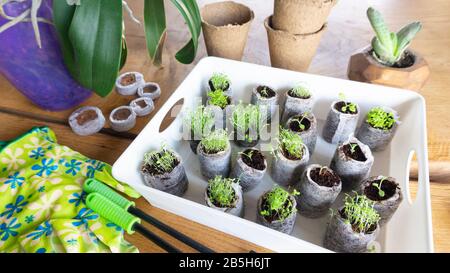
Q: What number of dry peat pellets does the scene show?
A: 5